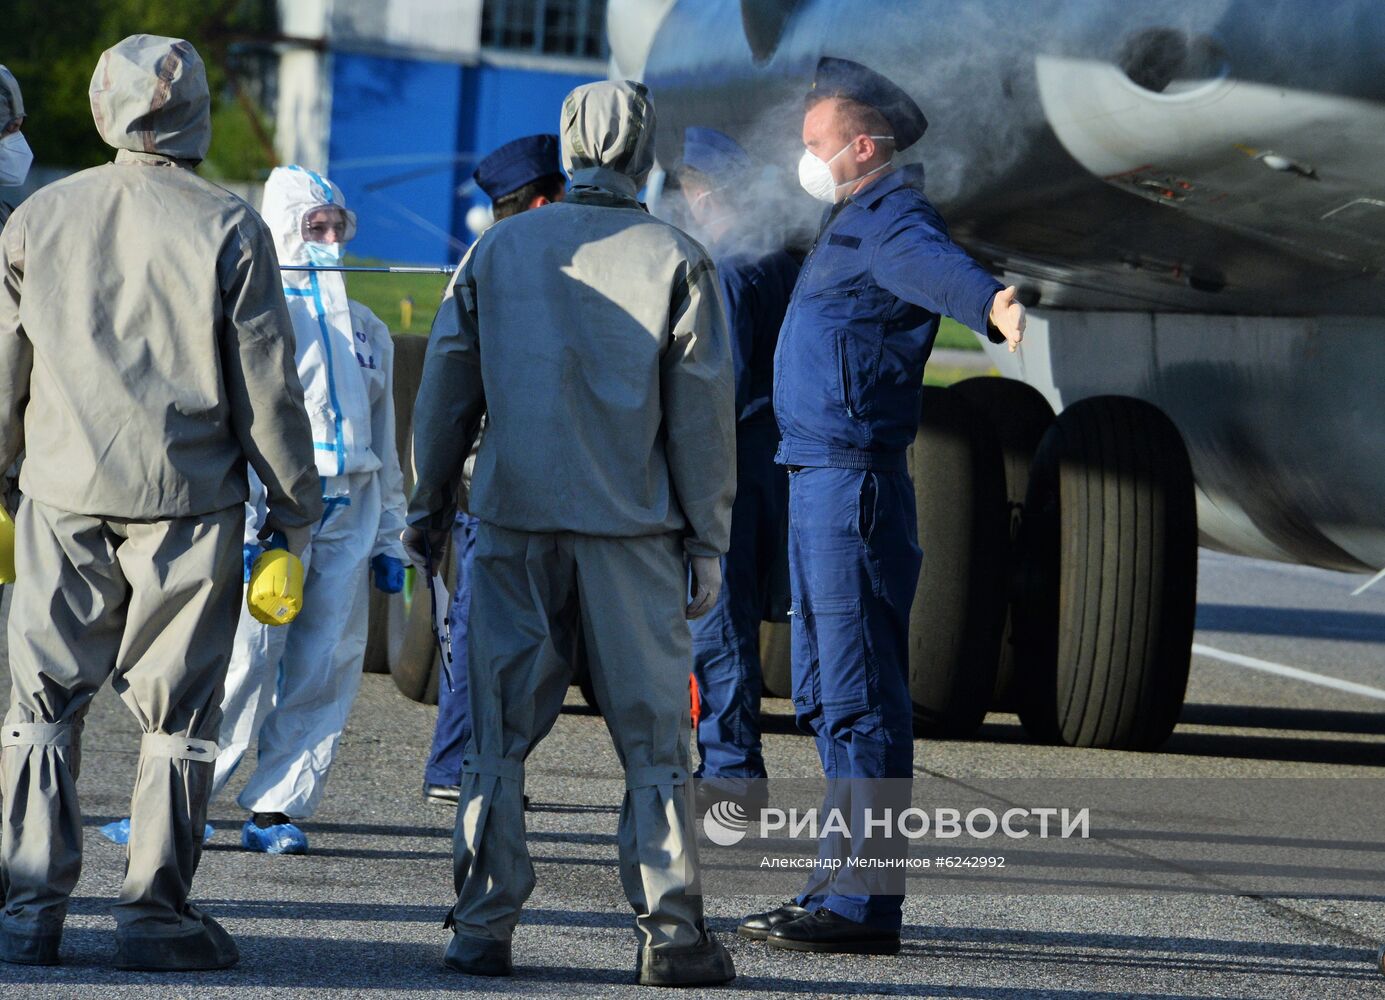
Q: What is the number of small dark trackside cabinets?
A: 0